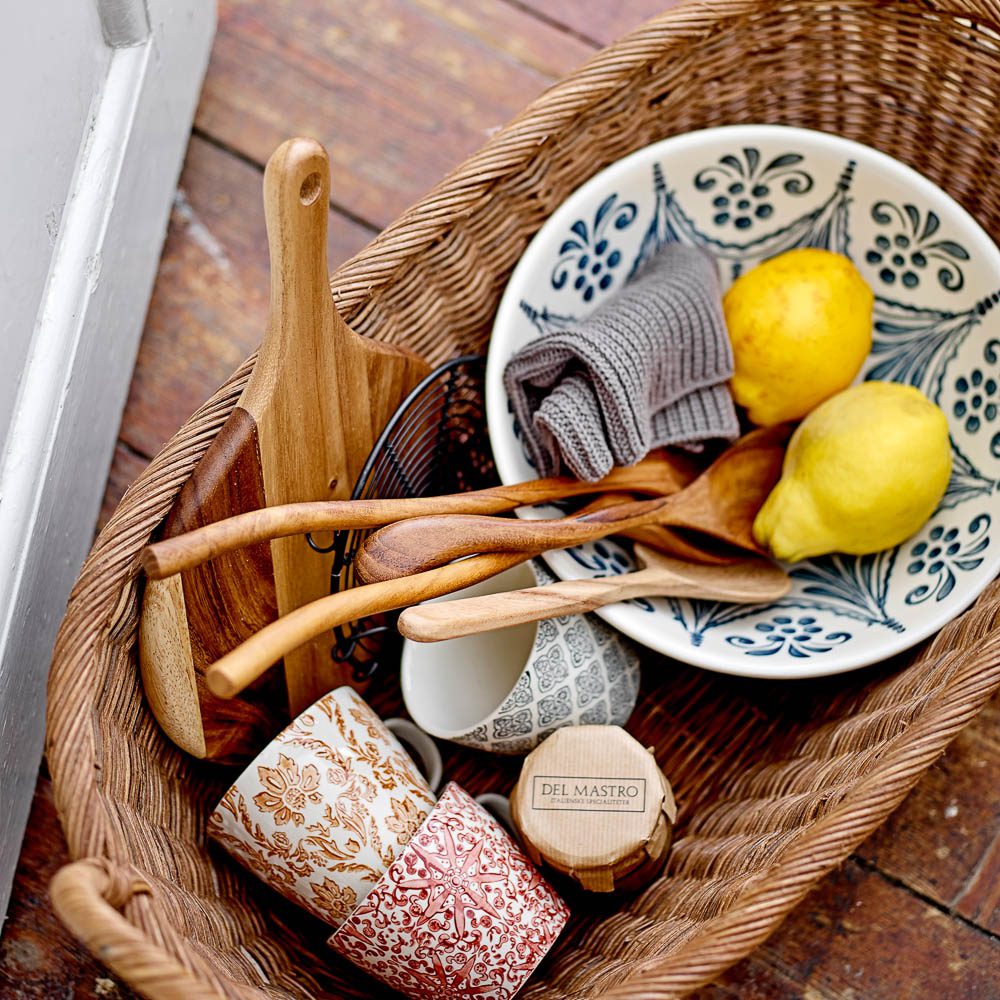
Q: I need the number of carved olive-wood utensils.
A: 4